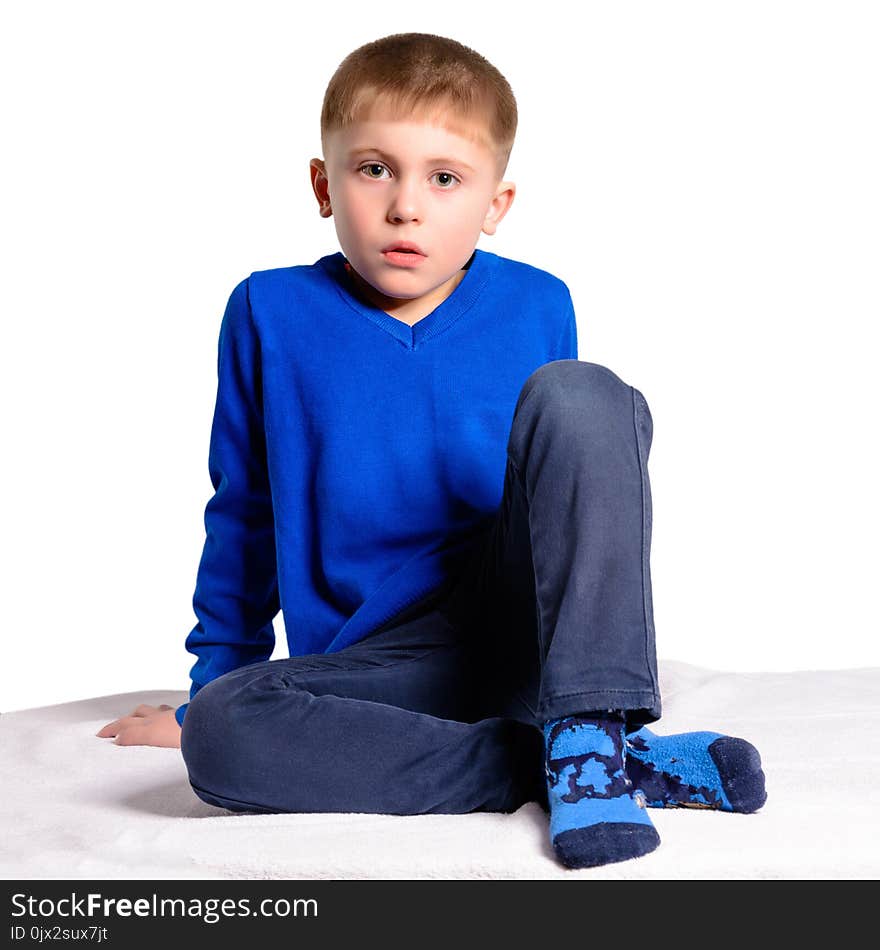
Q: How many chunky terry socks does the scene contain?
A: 2